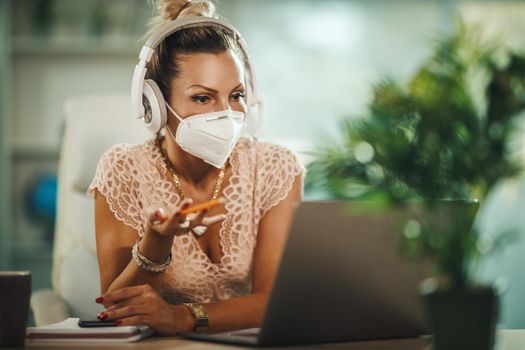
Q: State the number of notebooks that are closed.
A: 1